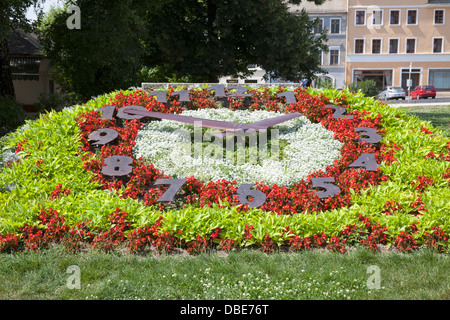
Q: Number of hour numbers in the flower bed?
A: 12